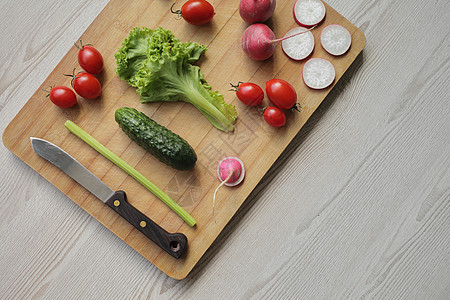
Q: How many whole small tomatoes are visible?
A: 7